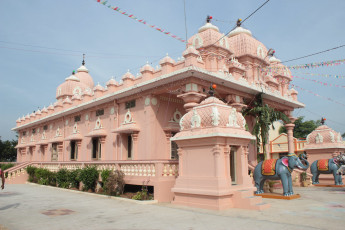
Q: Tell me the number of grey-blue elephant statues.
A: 2